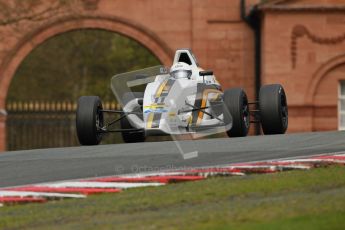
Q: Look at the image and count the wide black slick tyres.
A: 4